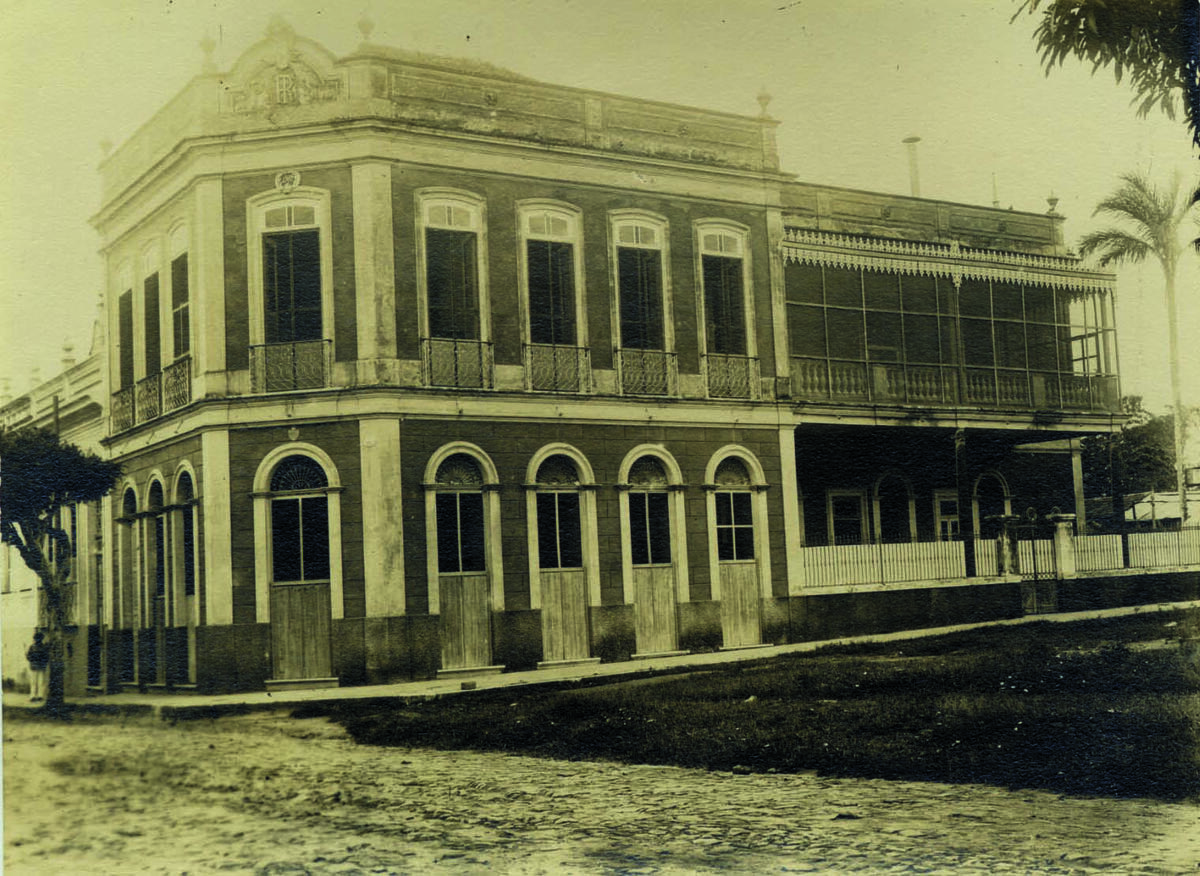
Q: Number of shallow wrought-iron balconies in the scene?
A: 8